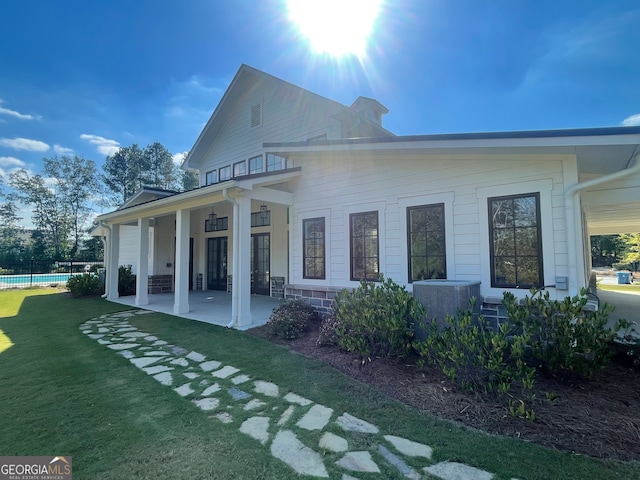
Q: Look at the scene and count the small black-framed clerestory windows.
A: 5